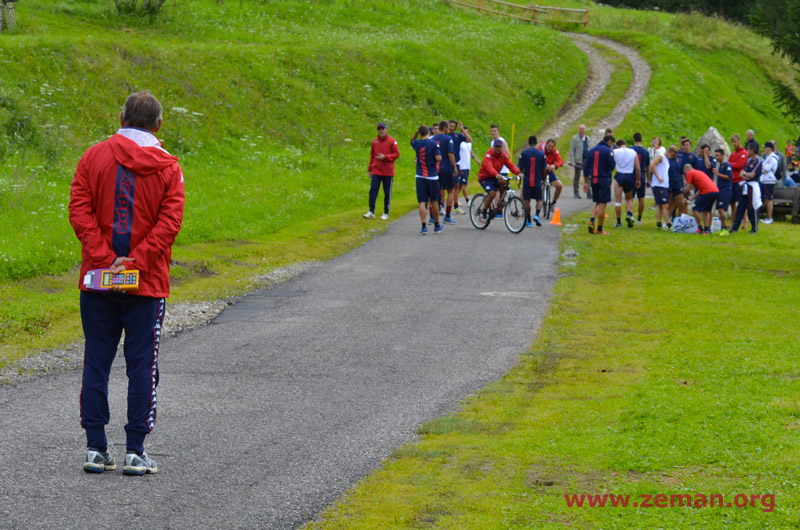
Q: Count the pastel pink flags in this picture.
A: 0